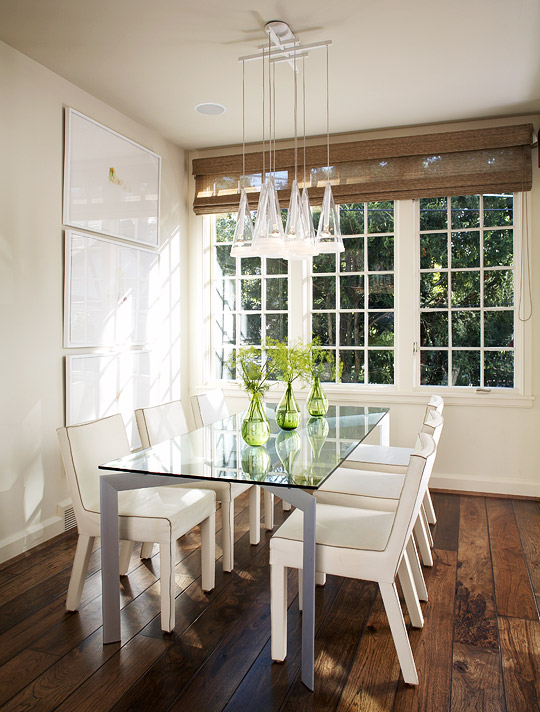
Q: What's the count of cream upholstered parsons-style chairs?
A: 6